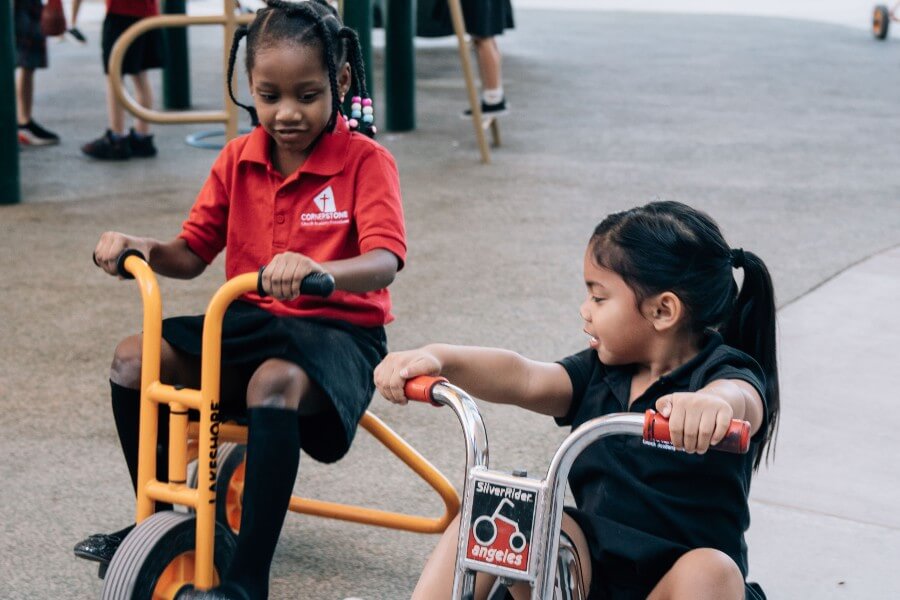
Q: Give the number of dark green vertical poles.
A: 4